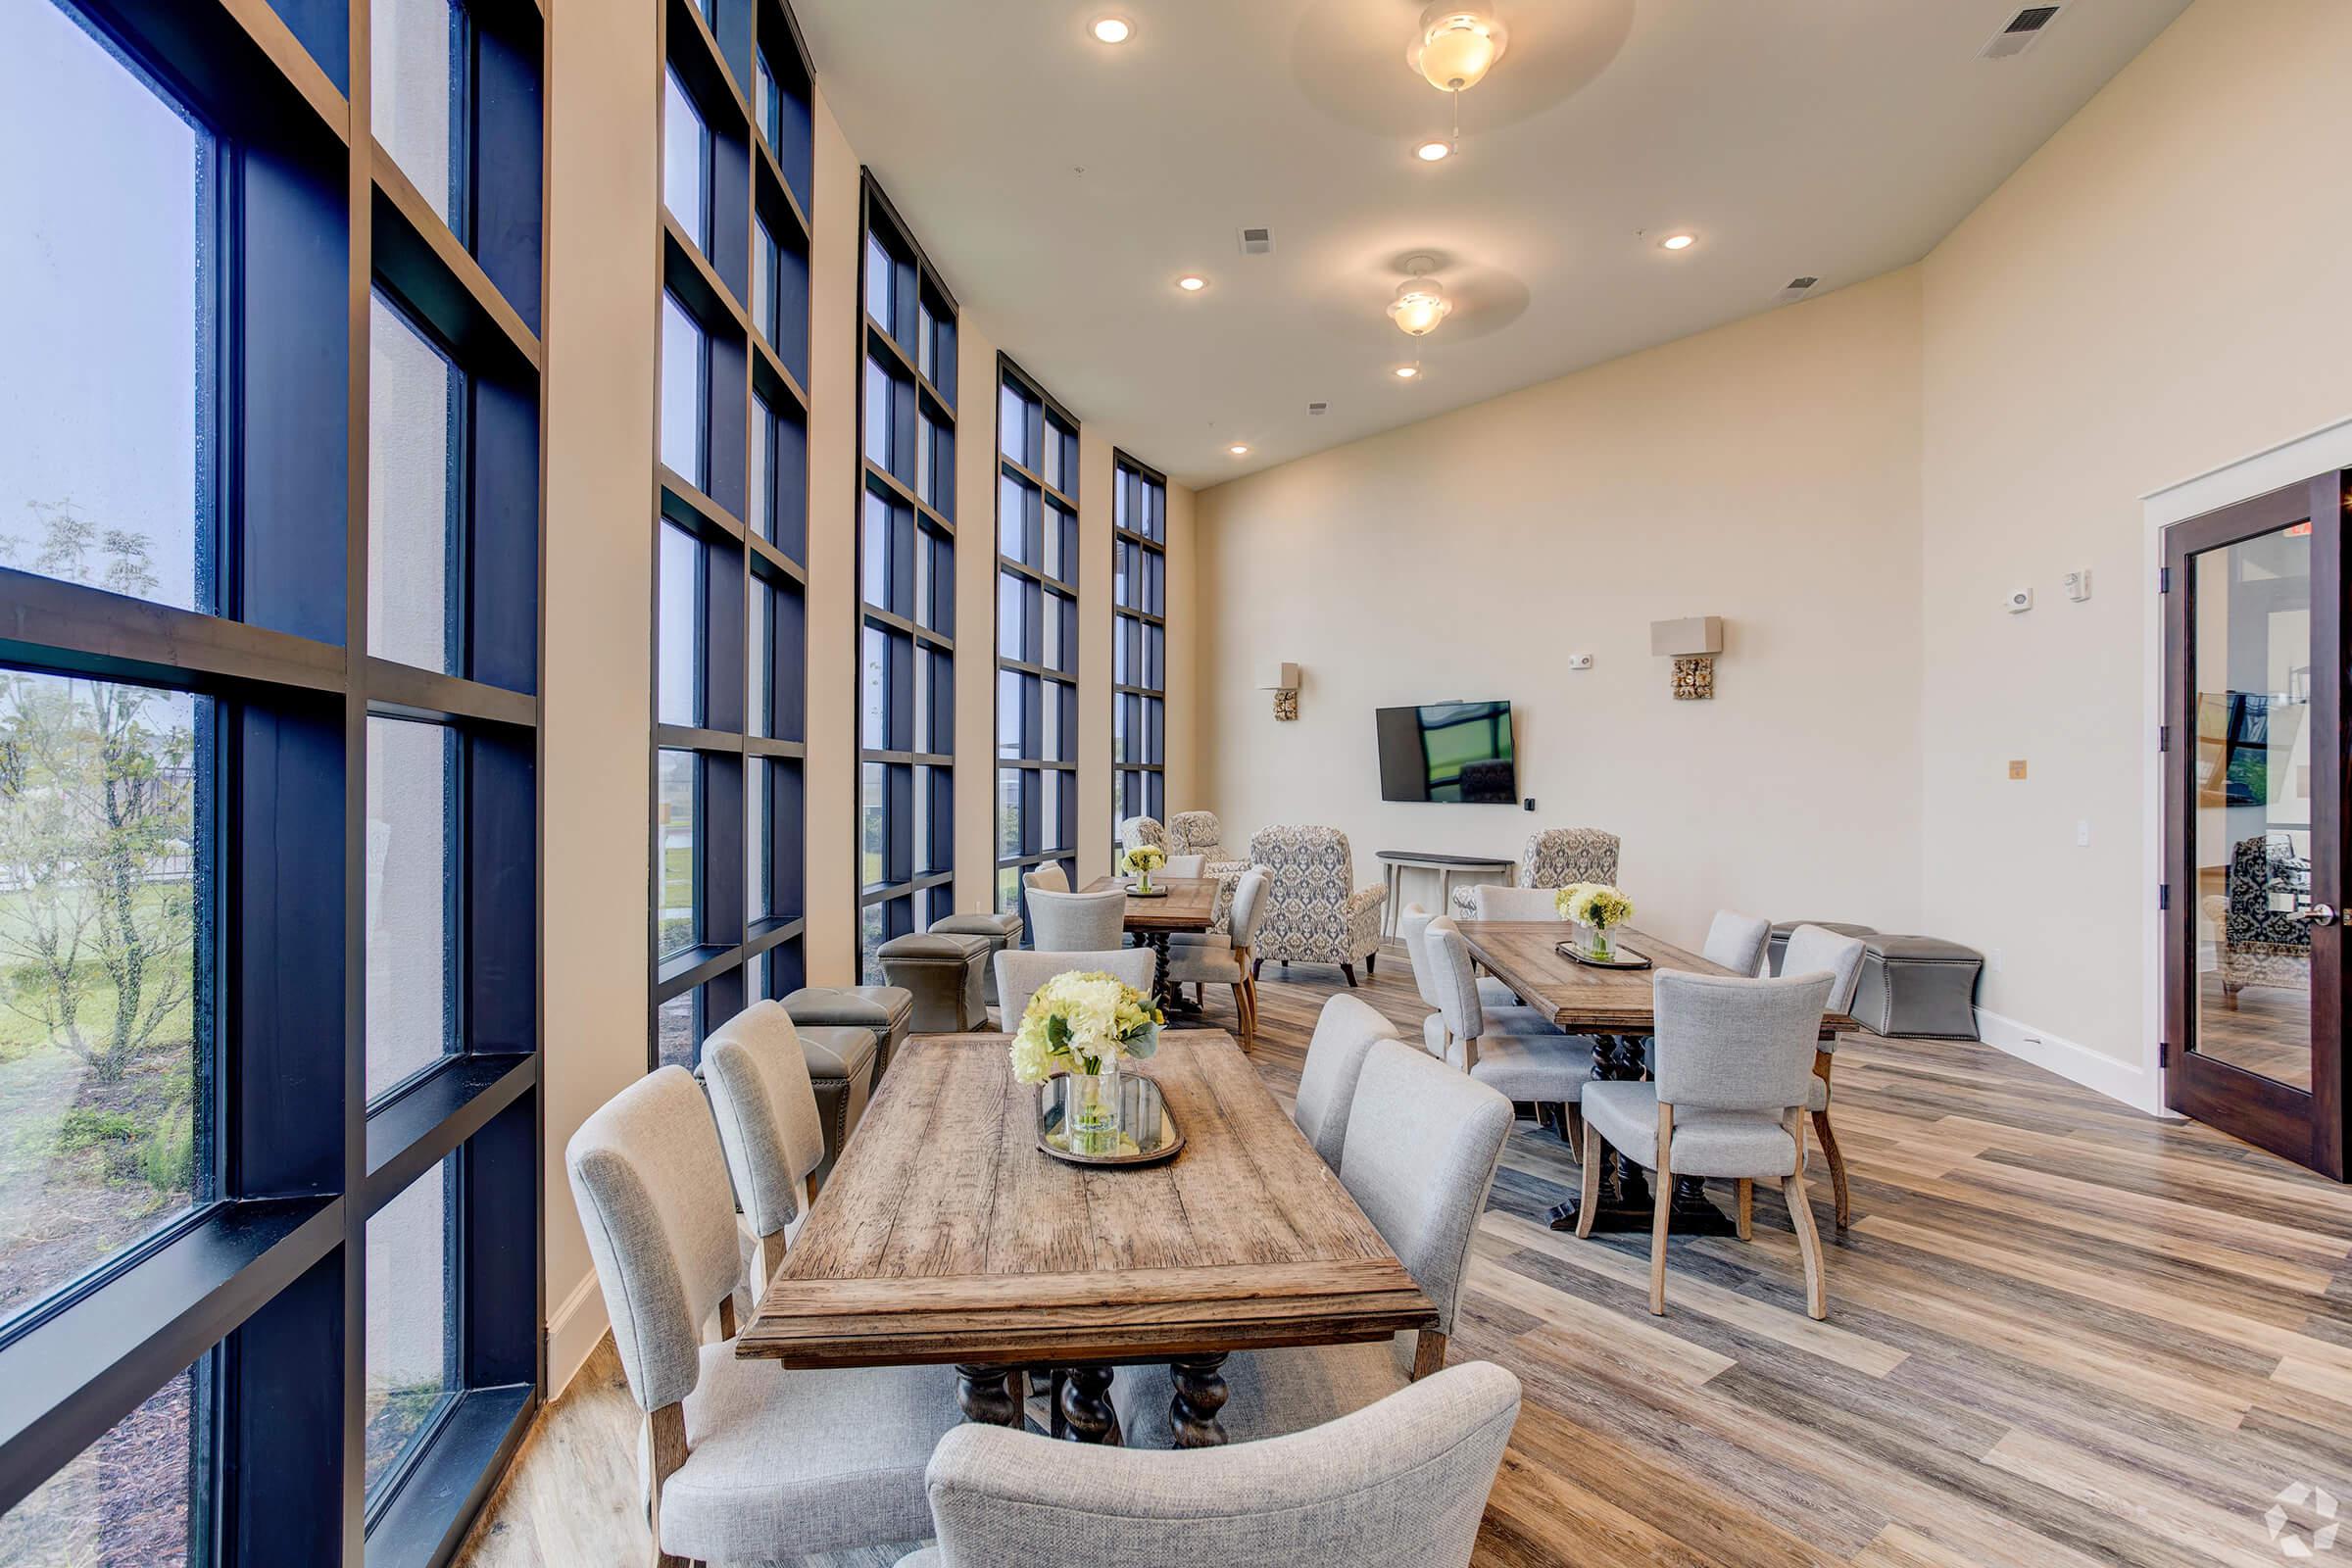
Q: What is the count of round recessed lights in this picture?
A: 6